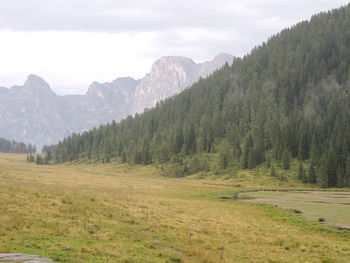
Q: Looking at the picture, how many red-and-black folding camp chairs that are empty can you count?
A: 0